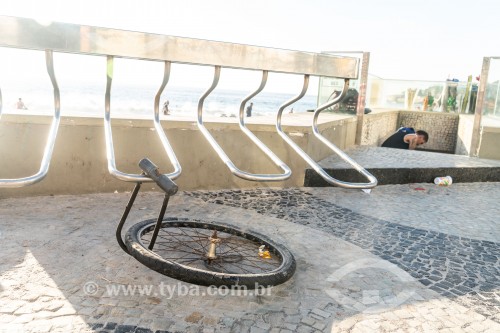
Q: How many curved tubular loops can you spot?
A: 4